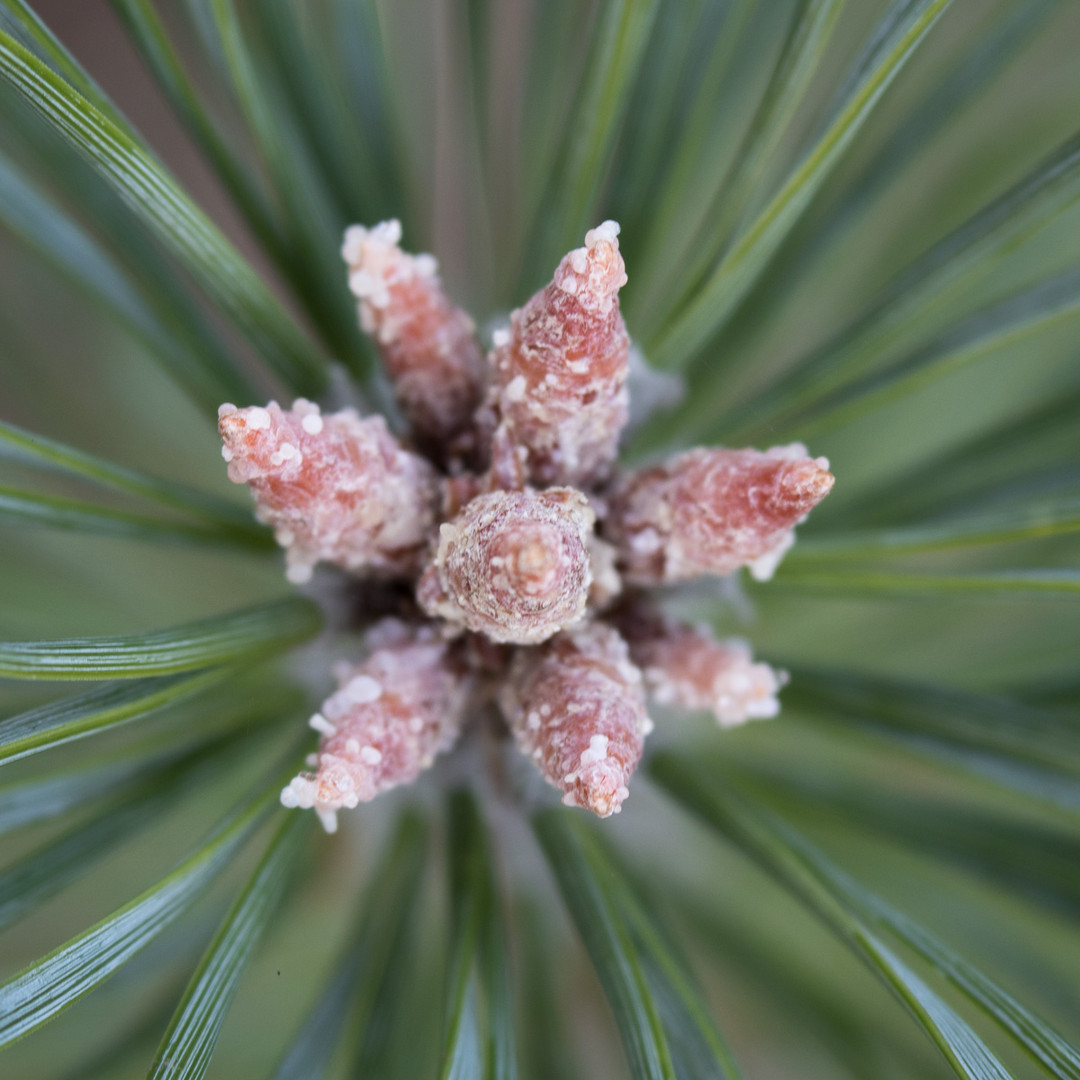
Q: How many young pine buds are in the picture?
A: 8